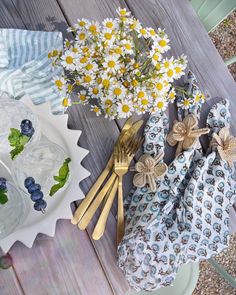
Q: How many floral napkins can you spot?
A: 3